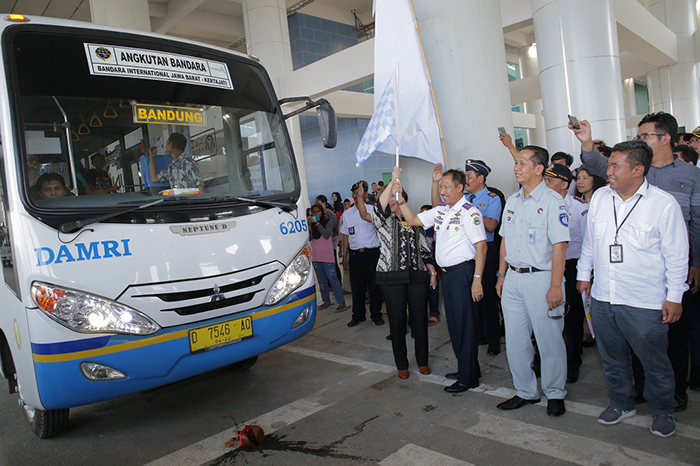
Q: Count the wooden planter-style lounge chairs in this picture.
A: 0